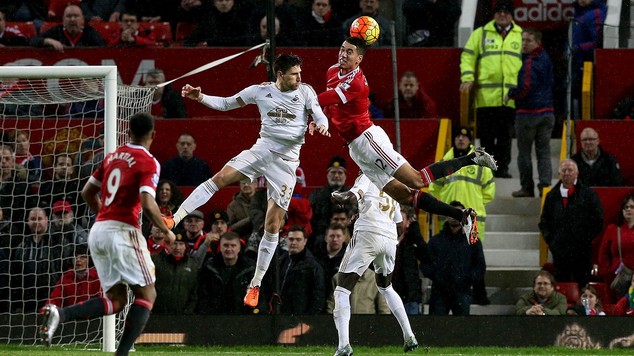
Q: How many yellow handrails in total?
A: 6